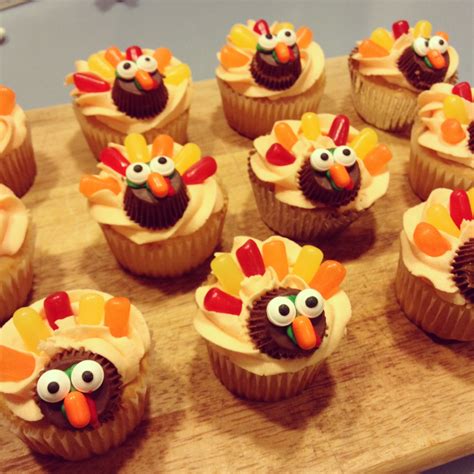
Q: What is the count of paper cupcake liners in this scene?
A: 11